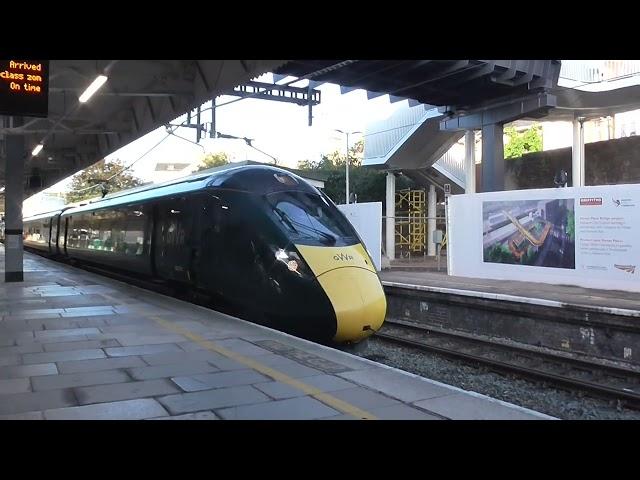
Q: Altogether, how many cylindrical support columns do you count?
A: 4